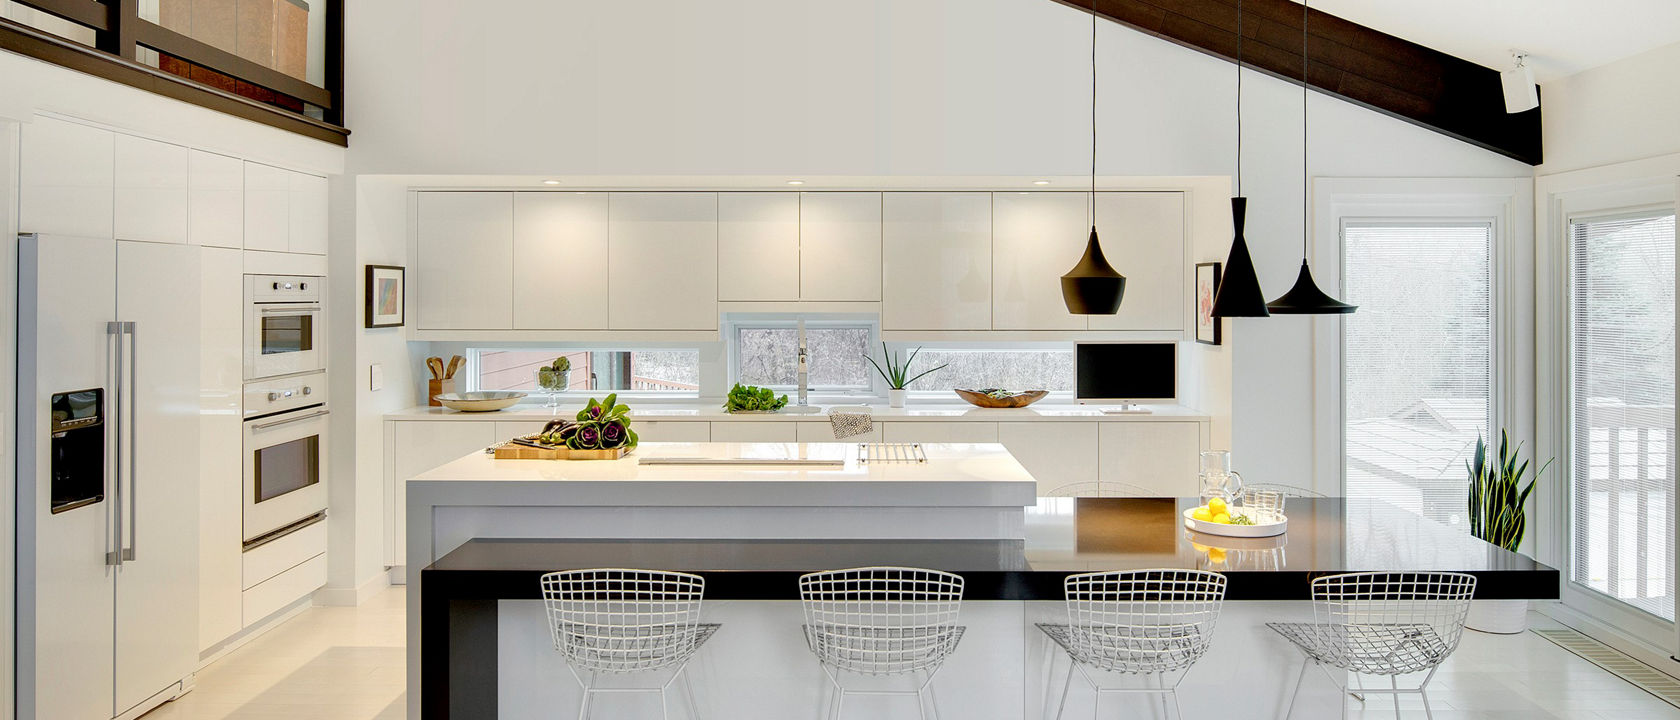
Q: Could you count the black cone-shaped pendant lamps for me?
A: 3